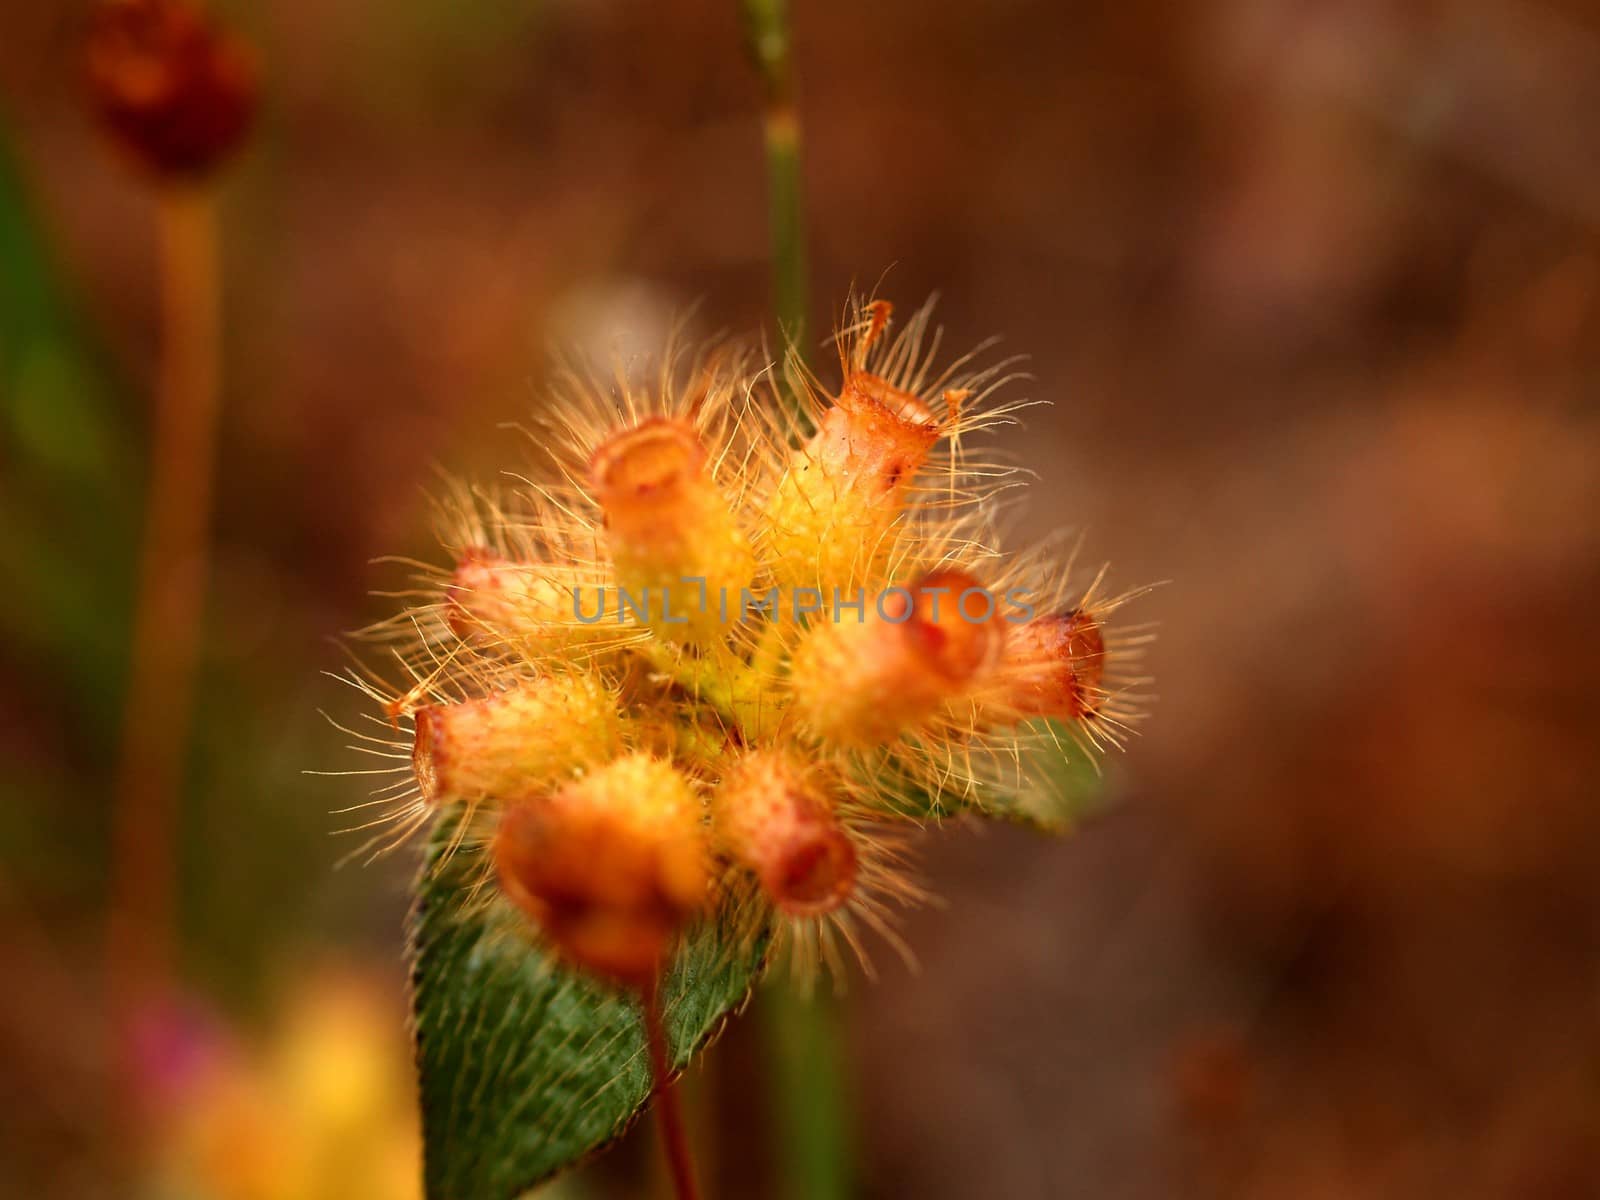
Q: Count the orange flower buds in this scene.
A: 8